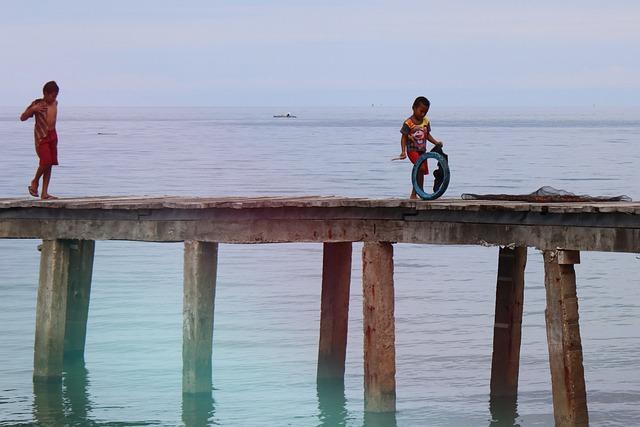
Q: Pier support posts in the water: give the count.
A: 7